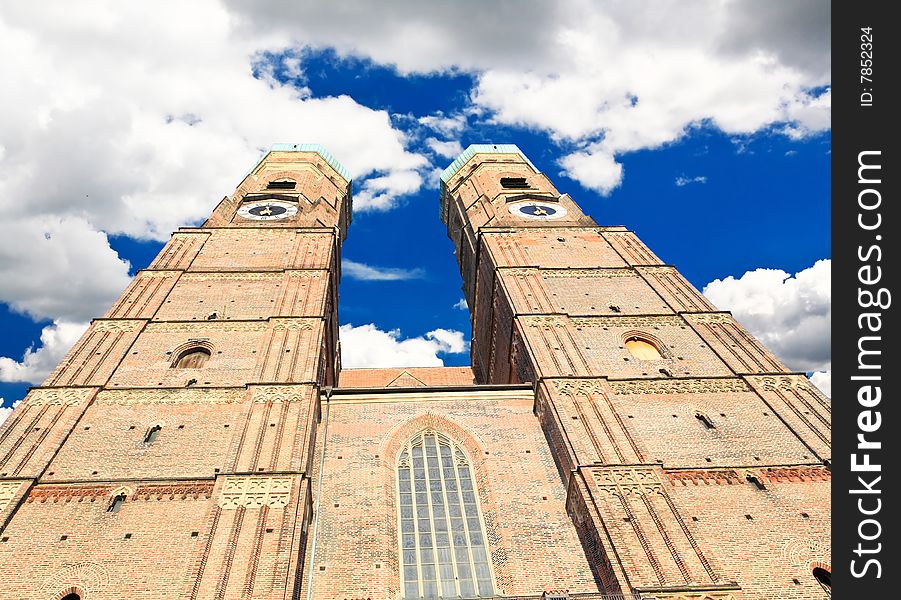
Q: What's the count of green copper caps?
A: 2